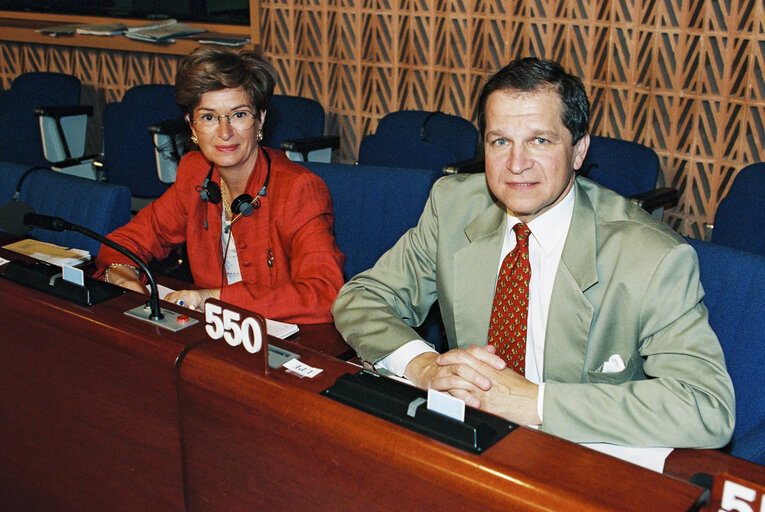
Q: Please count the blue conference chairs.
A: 9